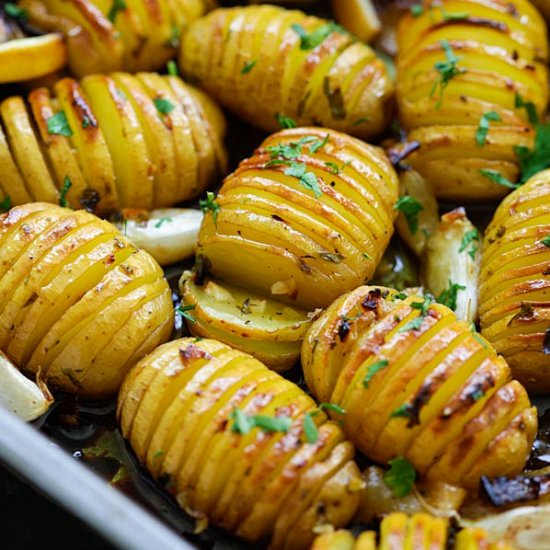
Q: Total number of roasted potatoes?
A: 10